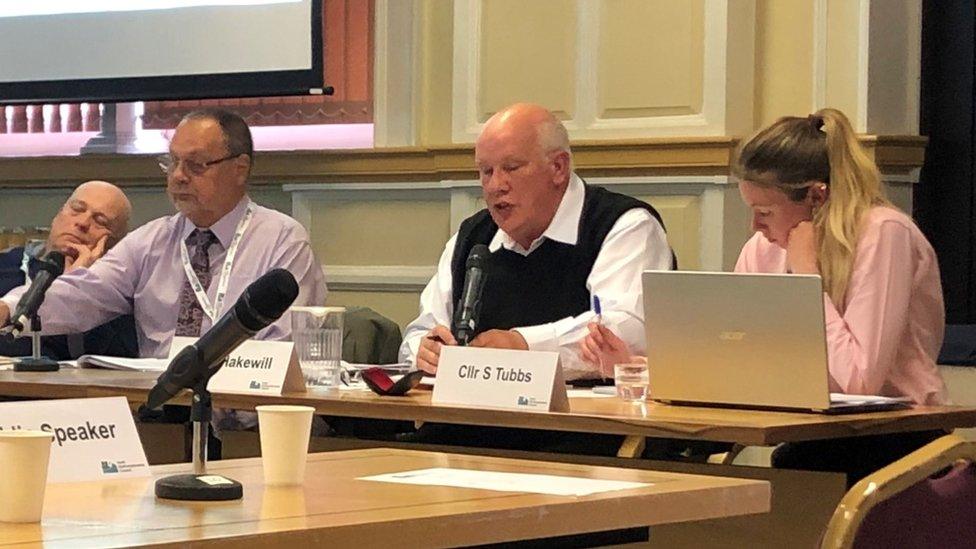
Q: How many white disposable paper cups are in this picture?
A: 2